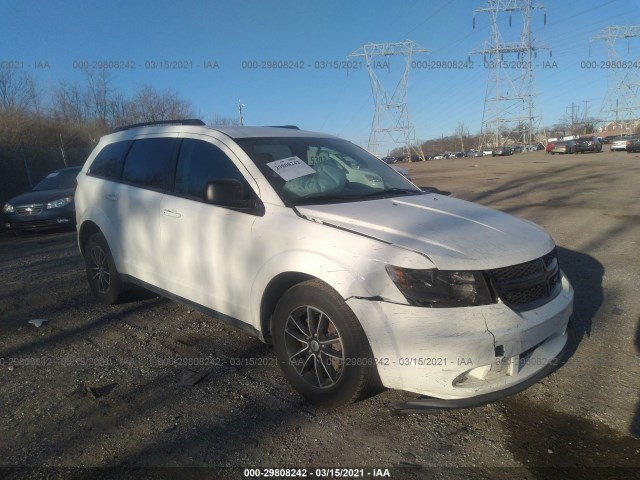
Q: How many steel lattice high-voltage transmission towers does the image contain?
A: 3